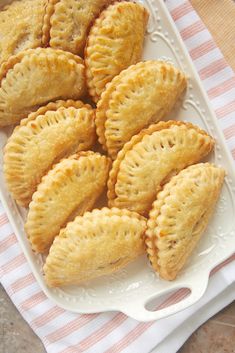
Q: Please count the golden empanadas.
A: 10